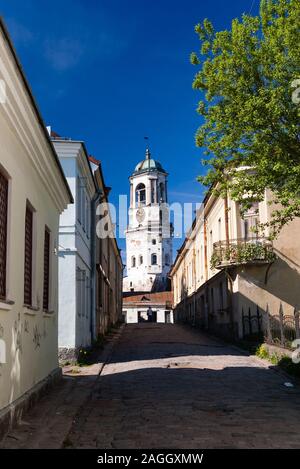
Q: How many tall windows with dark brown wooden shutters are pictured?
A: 3